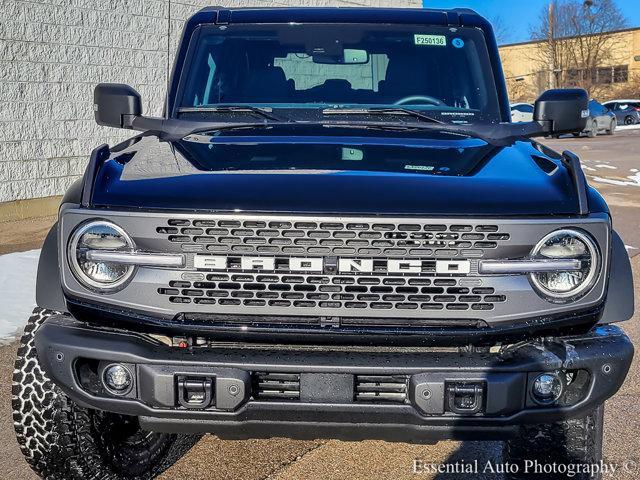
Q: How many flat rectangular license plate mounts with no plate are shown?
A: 1